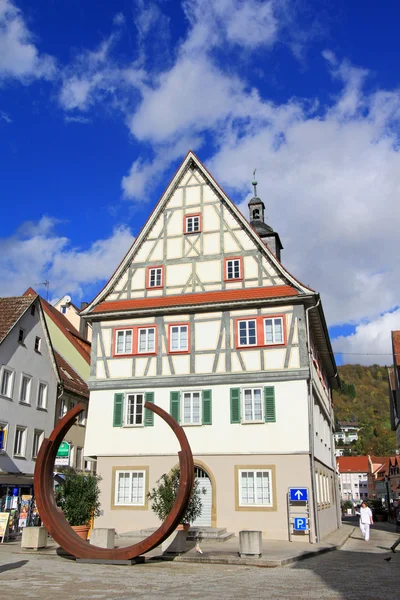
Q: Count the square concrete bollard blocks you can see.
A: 4